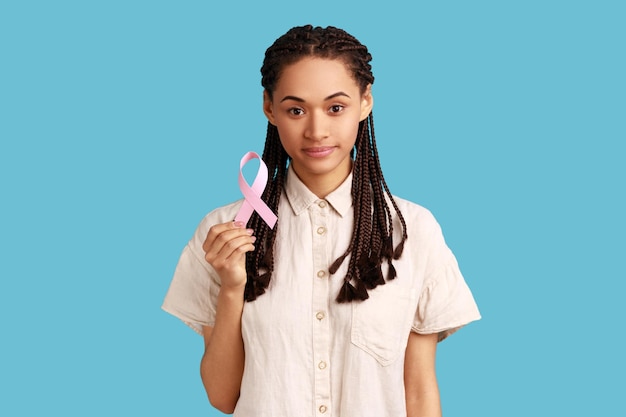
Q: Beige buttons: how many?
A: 6